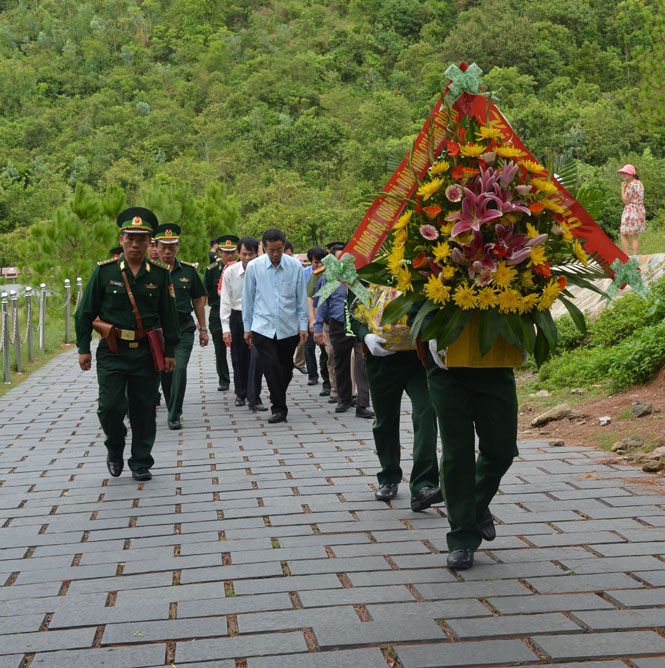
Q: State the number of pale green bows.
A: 3